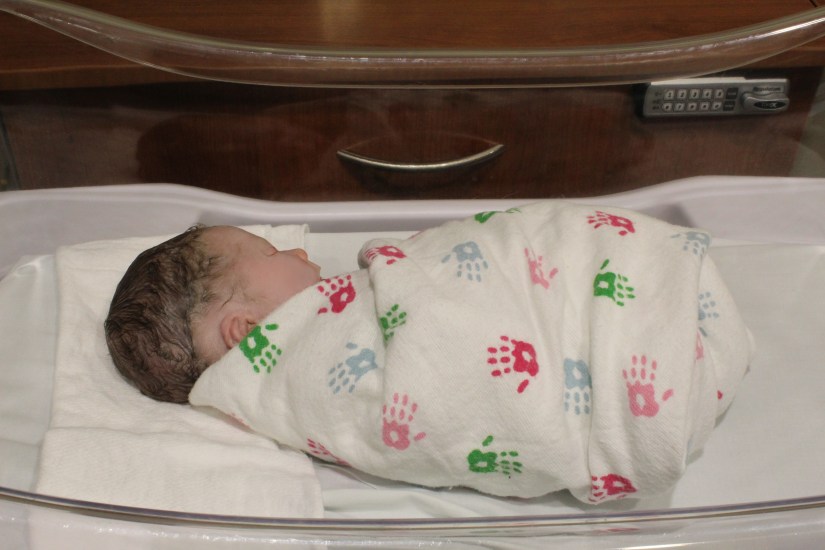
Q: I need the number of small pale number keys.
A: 10